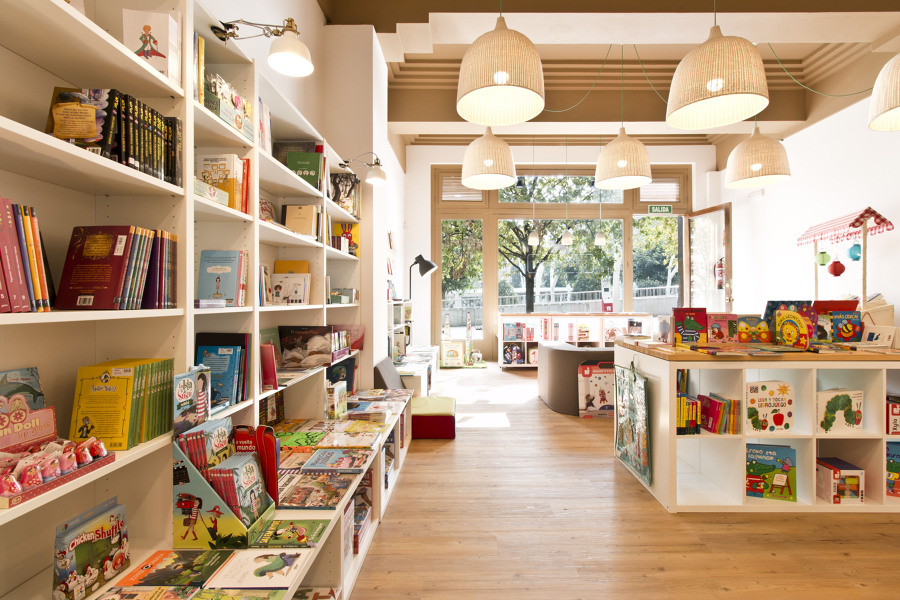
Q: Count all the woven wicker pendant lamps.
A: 6